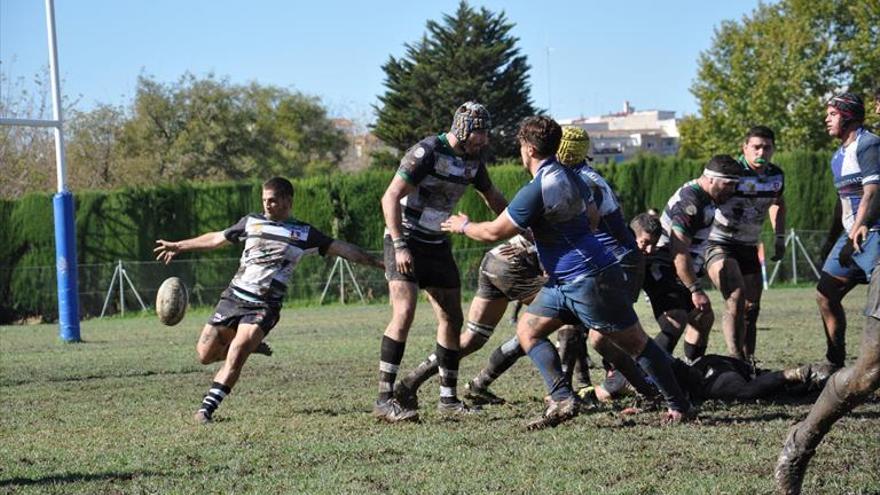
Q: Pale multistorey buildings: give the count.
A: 1